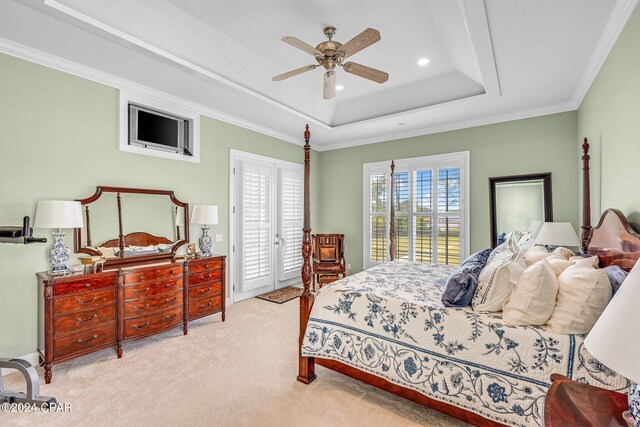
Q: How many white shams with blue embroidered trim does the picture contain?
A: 2